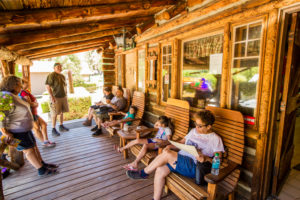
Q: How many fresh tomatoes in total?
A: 0